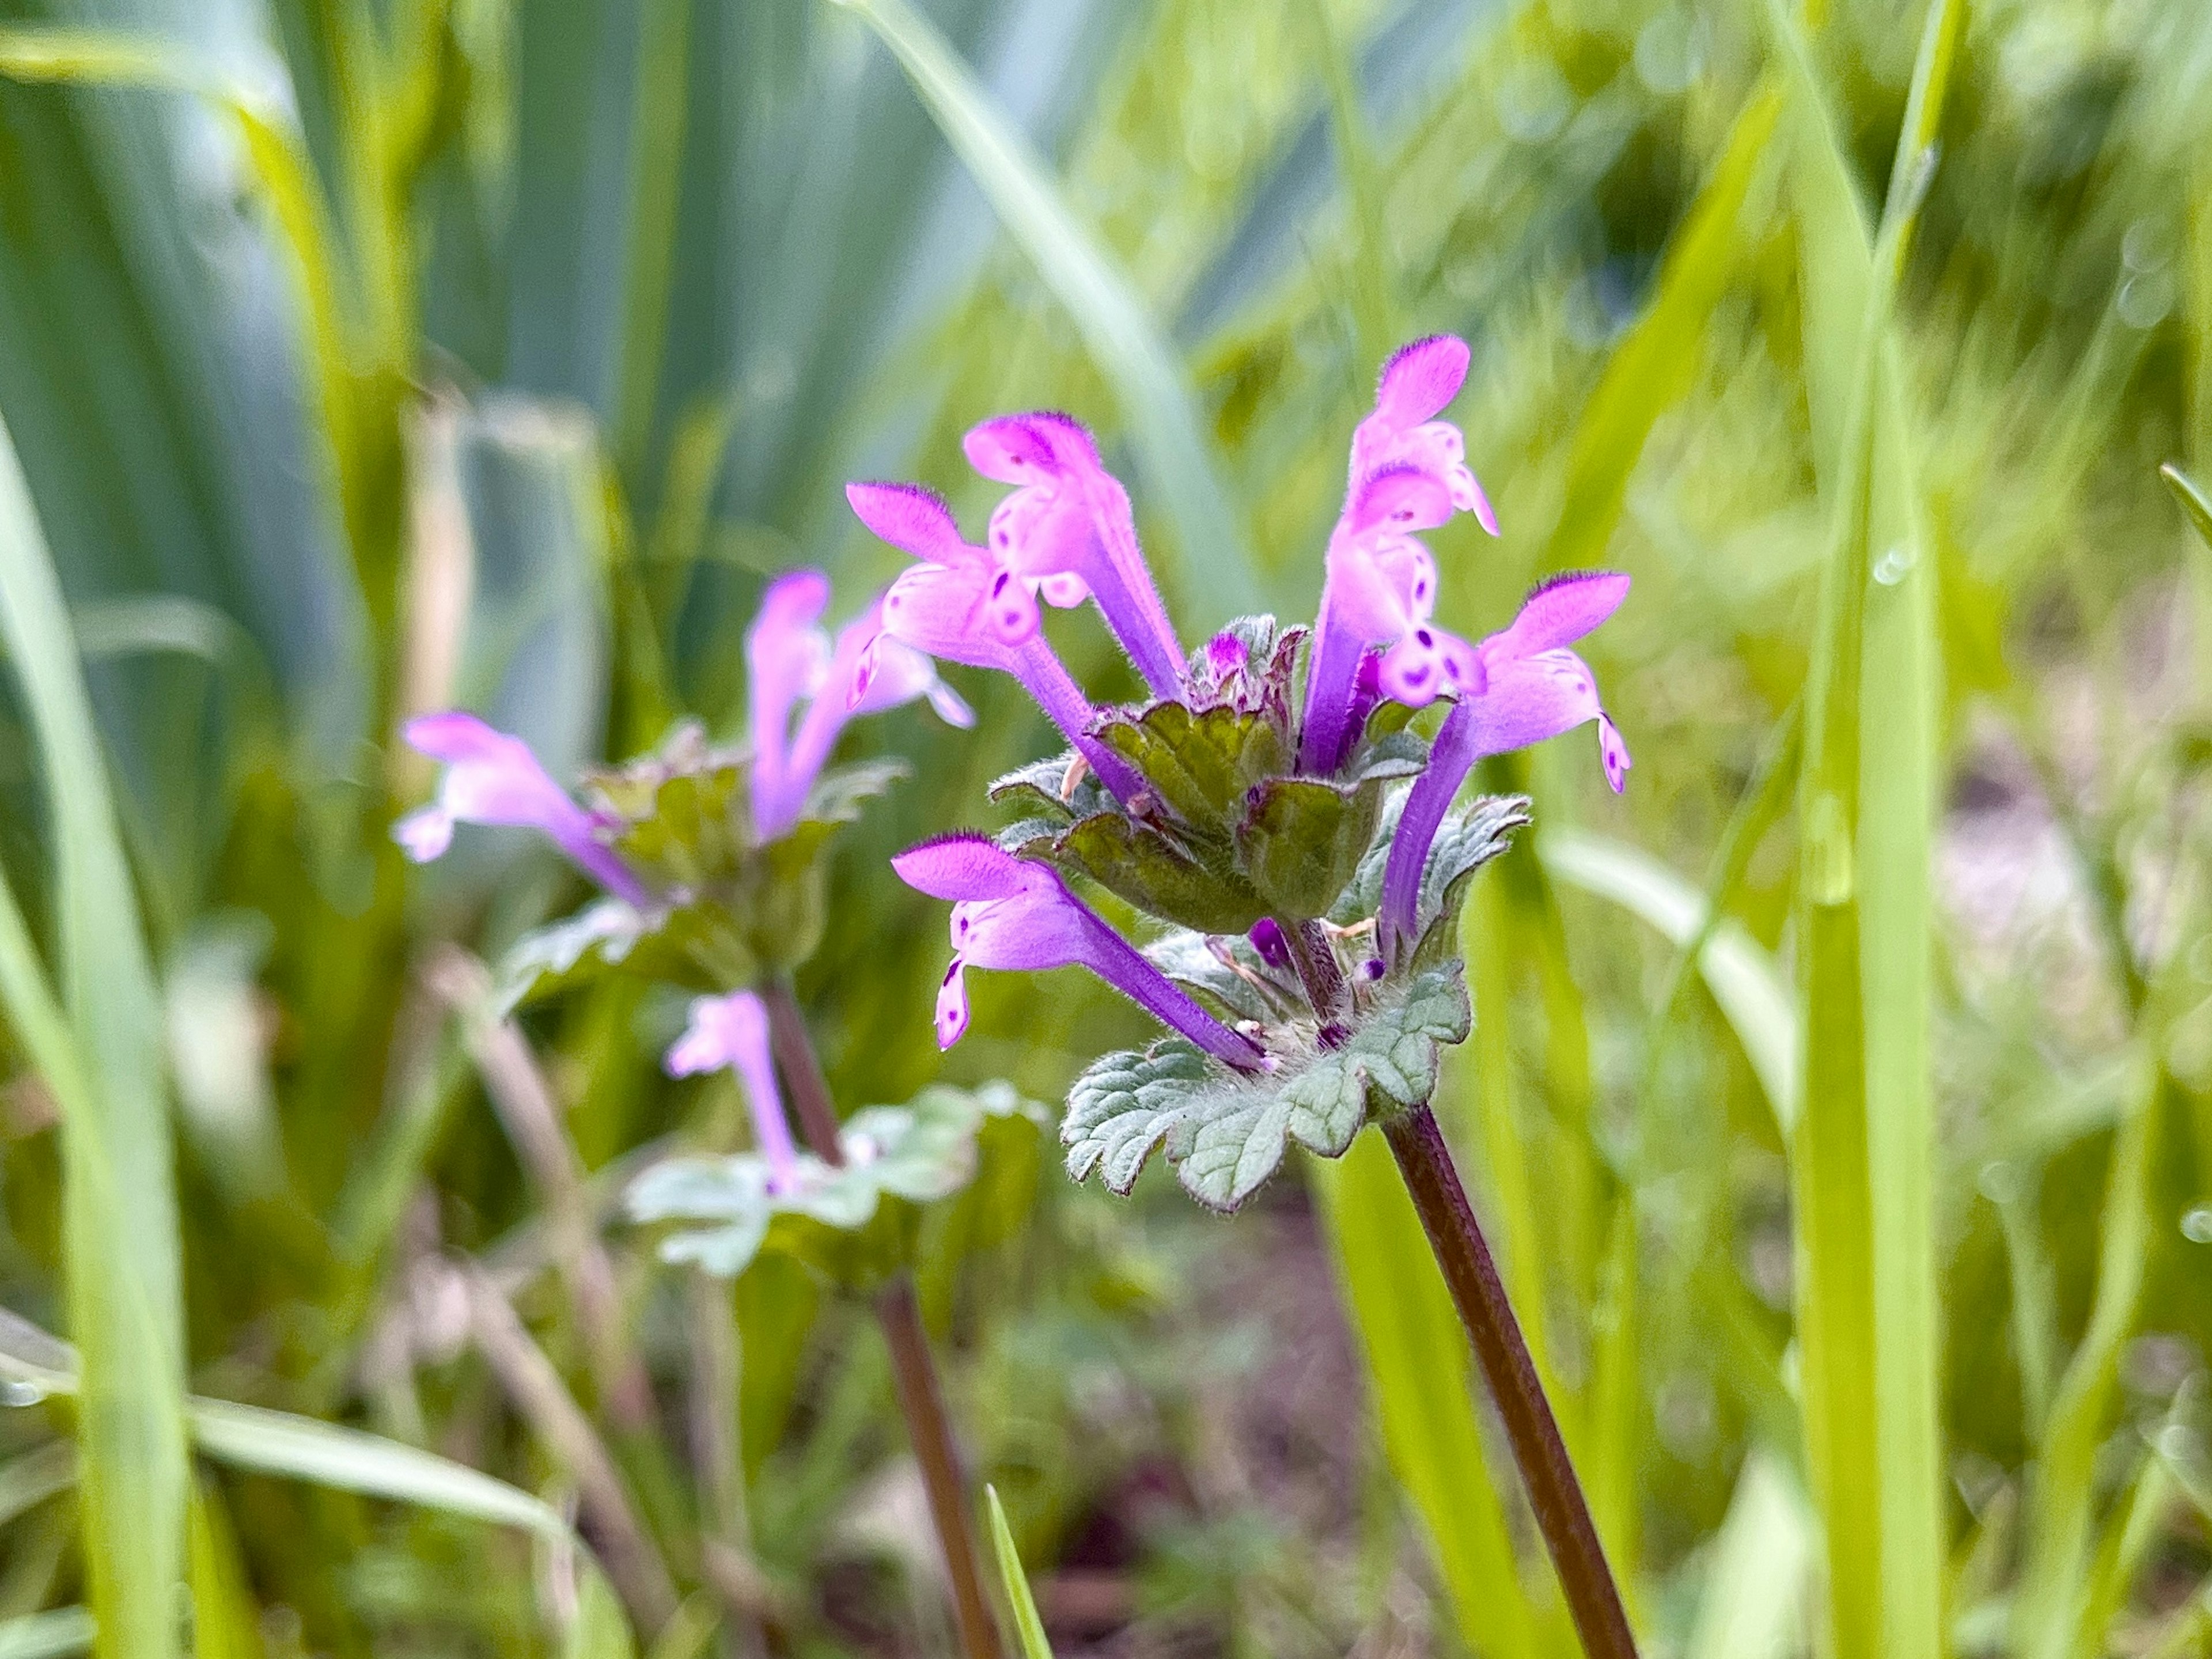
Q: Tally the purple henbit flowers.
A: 10